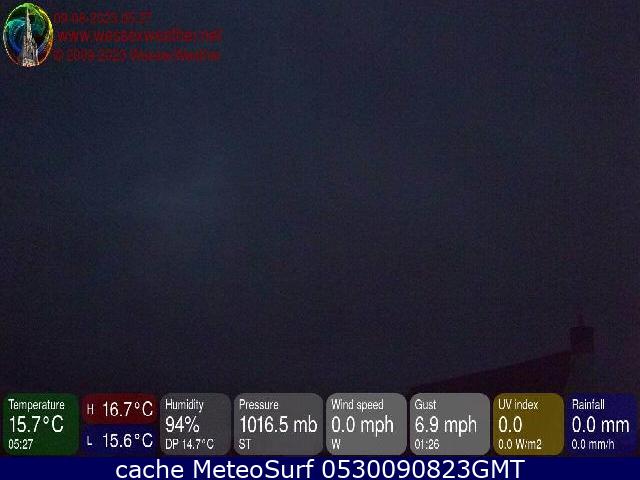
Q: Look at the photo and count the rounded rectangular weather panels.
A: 9